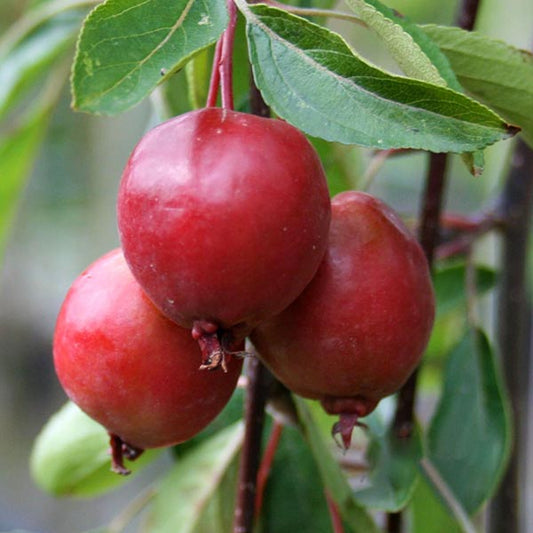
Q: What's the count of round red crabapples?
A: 3